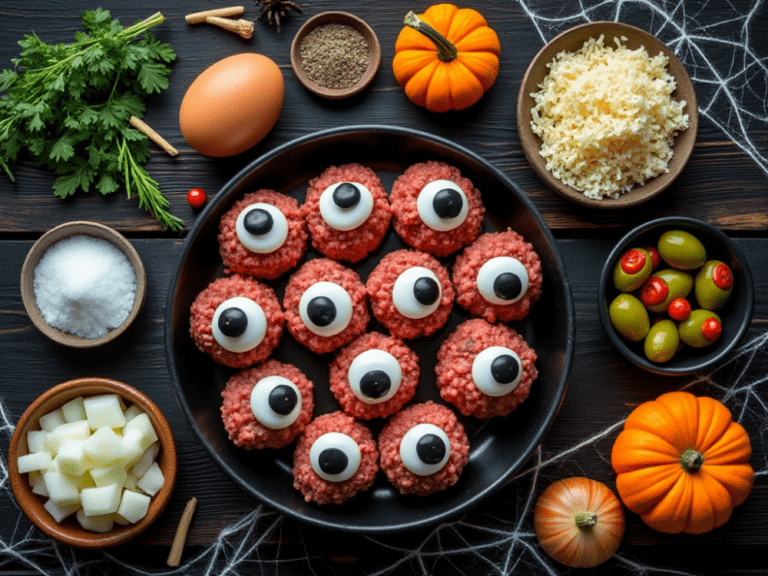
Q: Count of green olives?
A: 7